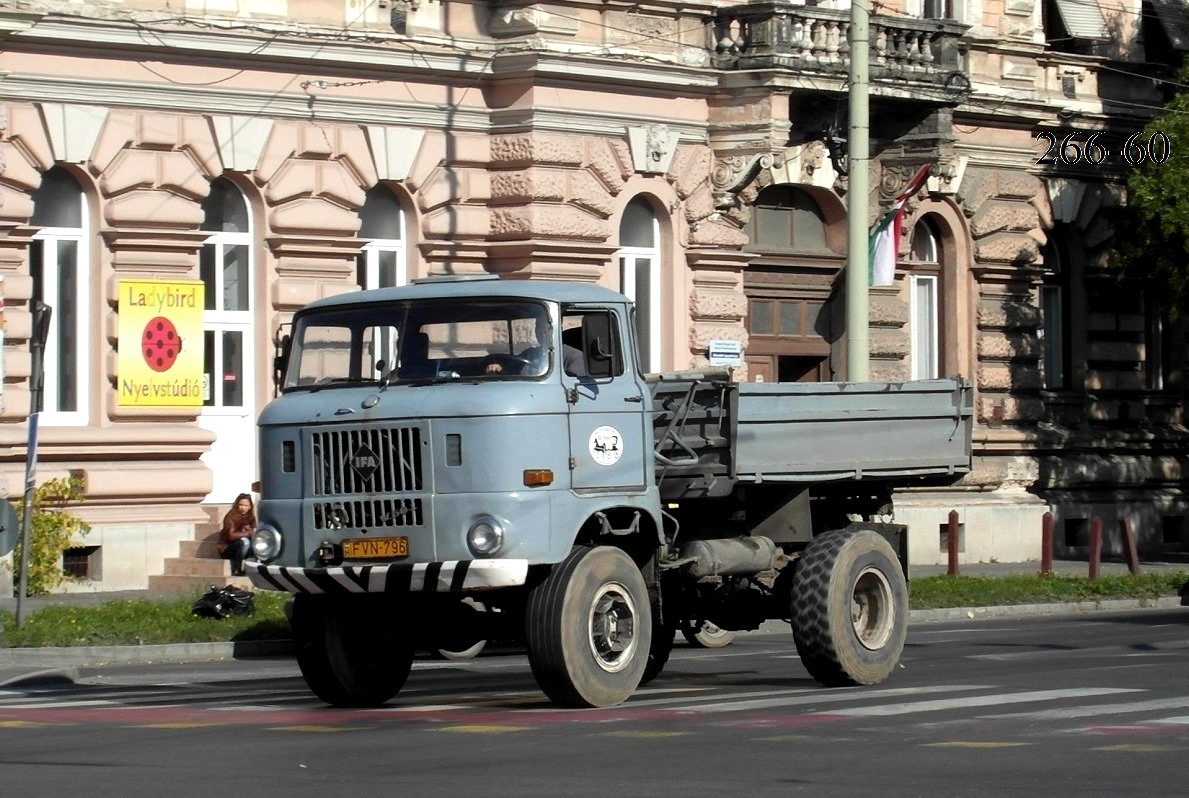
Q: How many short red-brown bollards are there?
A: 4